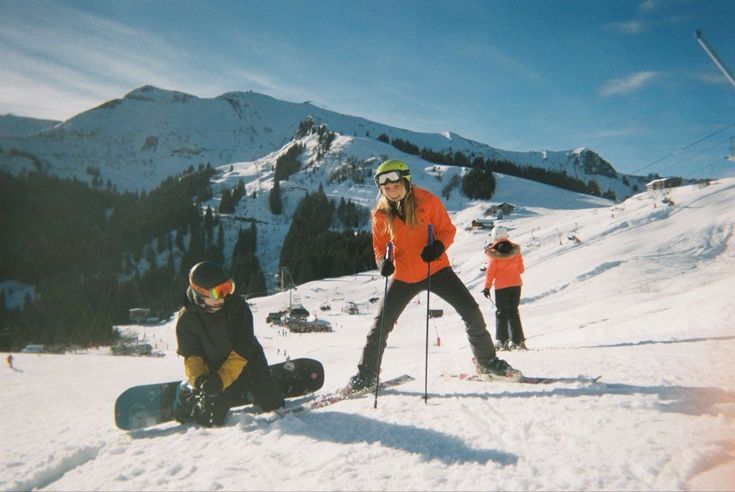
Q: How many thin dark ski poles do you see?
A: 2